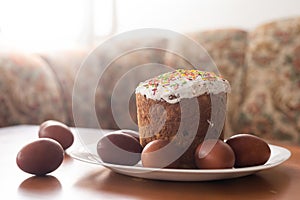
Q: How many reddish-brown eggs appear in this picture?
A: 7